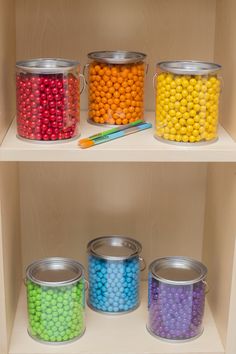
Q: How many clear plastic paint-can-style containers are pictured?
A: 6